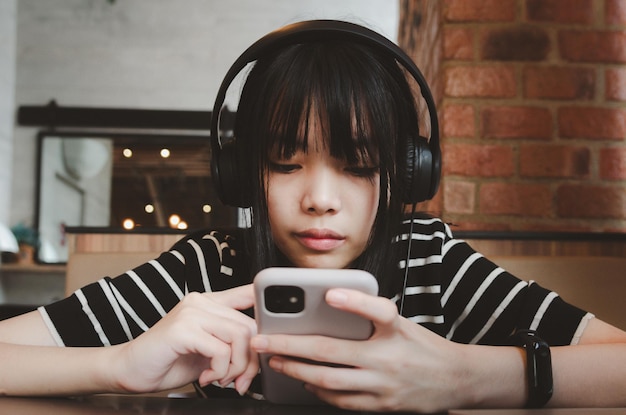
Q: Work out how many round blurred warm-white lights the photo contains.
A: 7